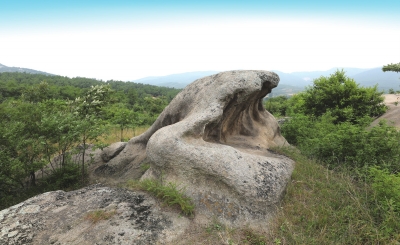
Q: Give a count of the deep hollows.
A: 1